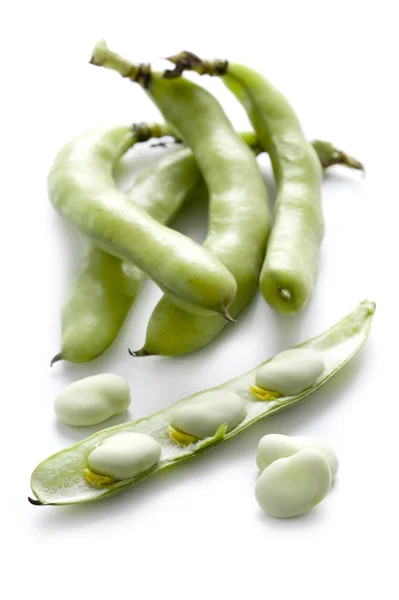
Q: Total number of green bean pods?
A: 5